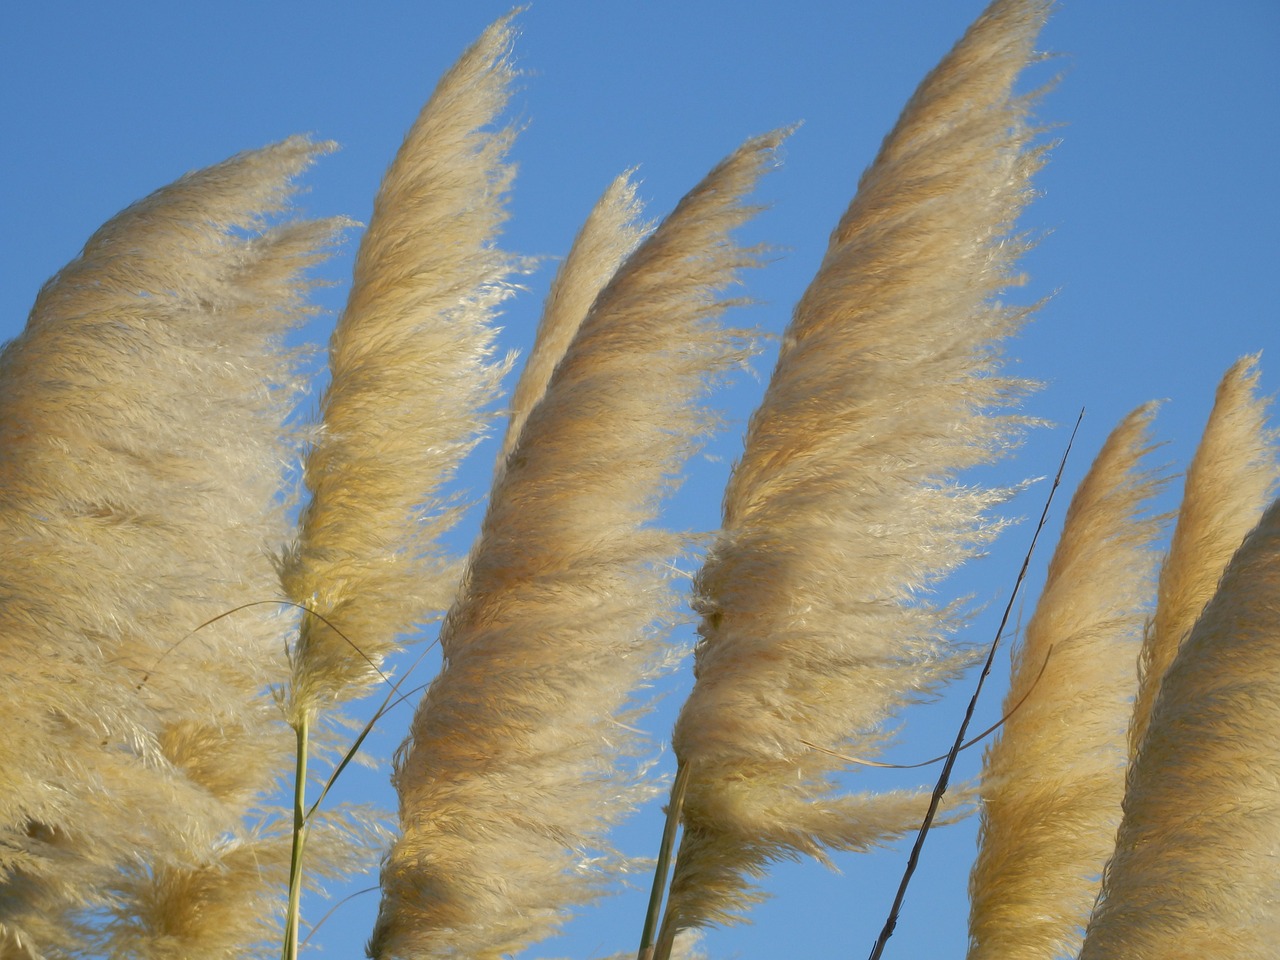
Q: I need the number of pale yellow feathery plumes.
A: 8